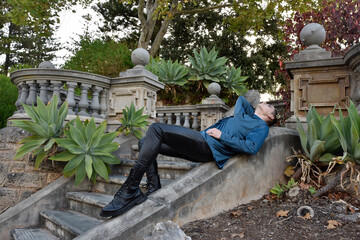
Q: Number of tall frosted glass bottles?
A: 0